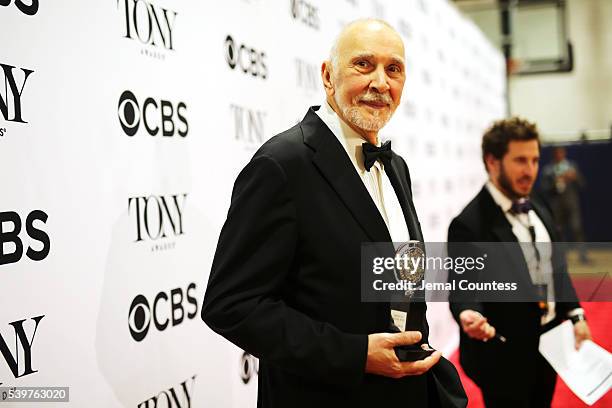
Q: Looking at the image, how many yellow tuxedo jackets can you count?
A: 0